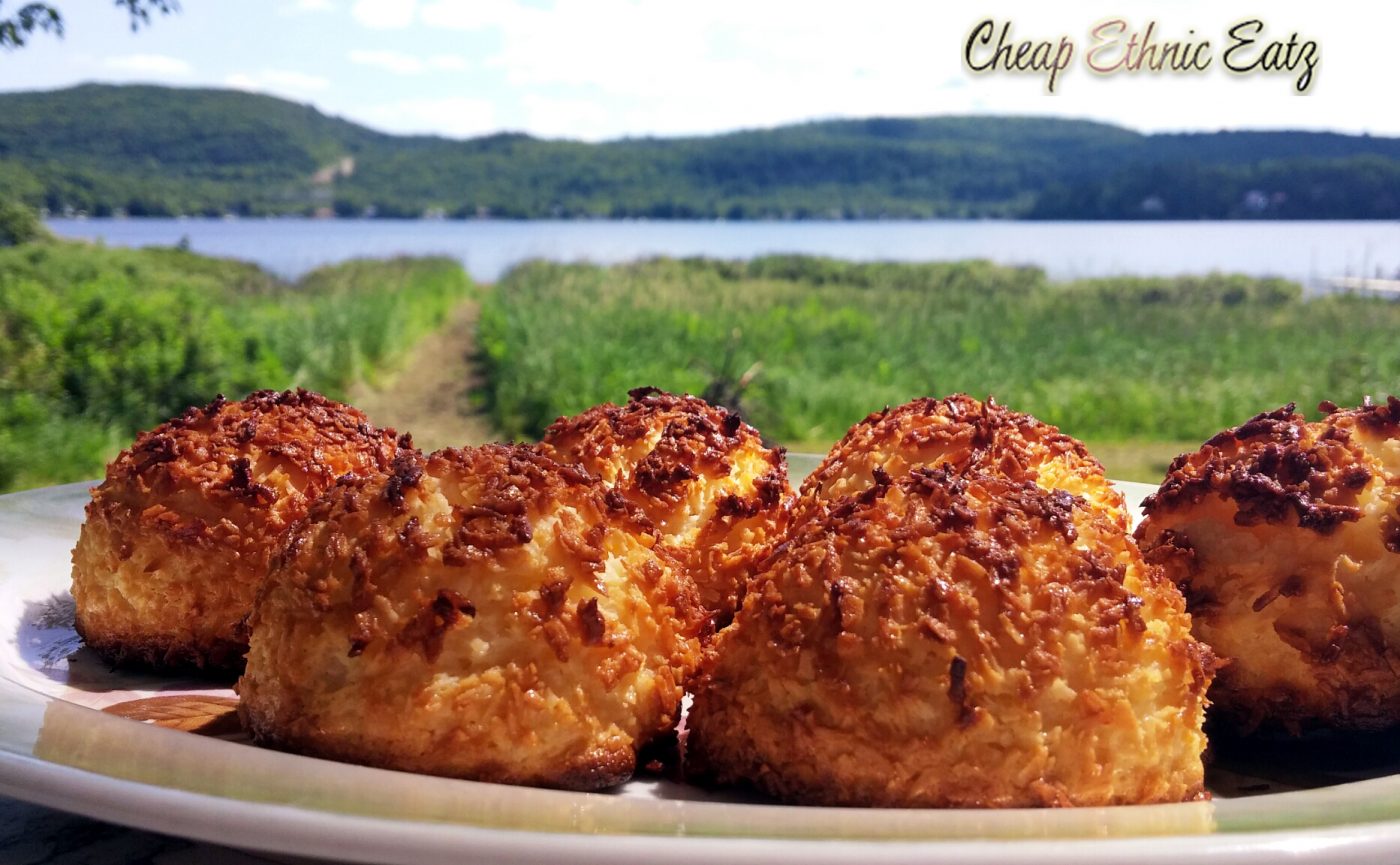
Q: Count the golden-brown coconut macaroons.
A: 6